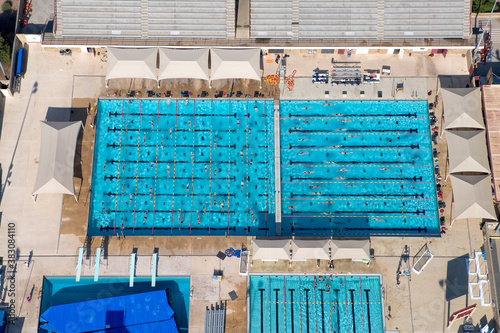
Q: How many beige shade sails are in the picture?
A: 10